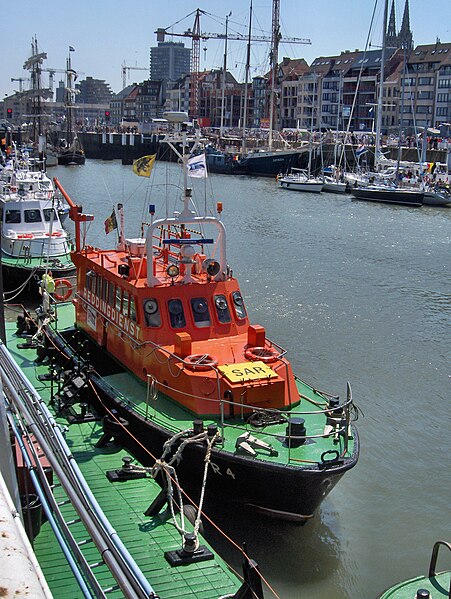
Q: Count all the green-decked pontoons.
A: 1